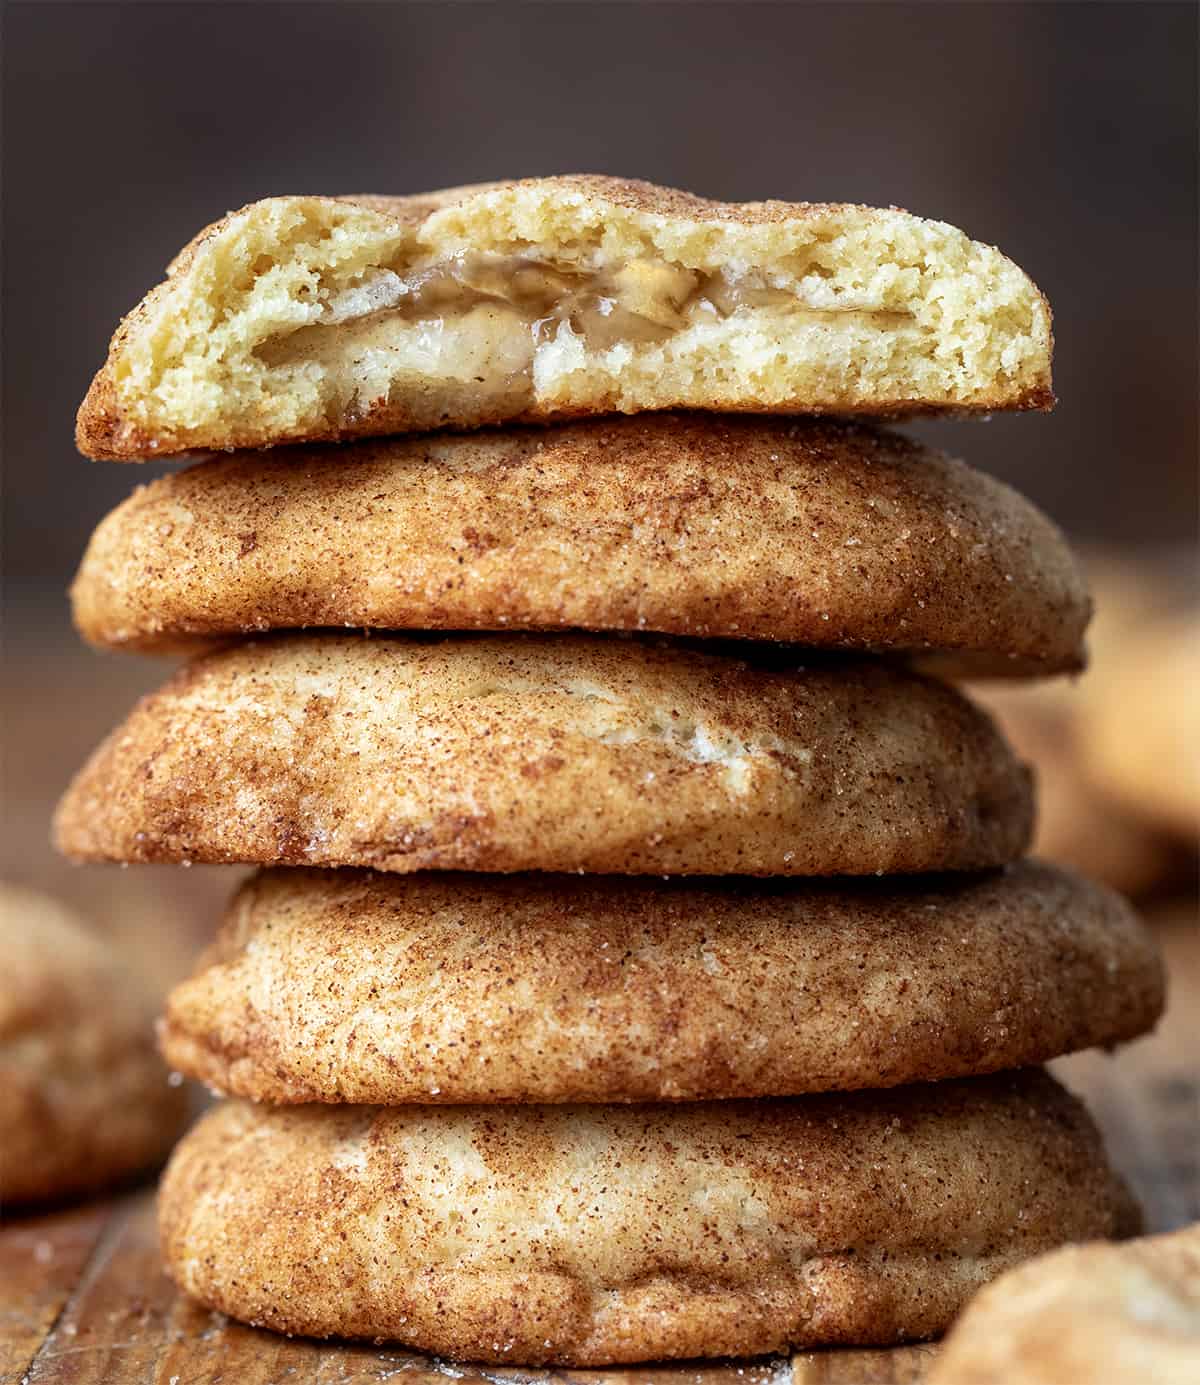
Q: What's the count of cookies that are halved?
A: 1